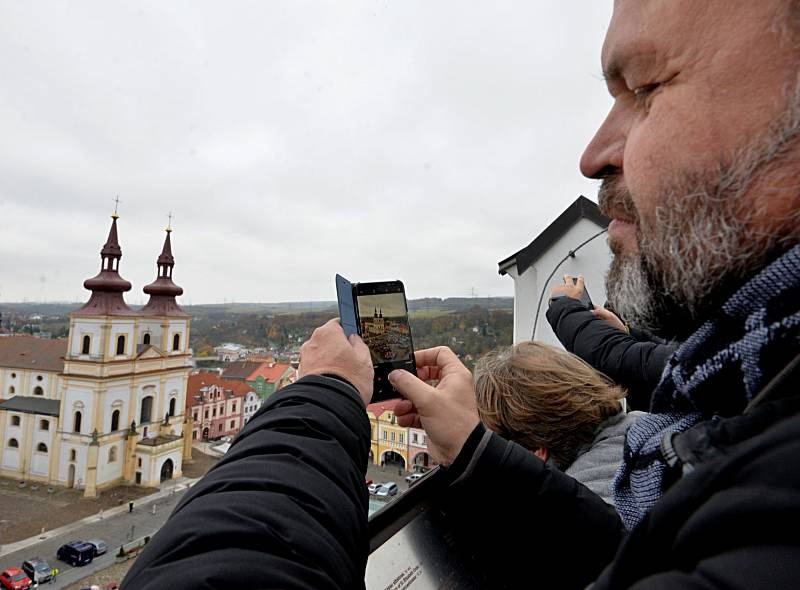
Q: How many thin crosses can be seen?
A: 2